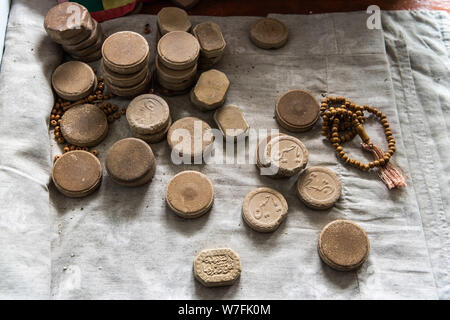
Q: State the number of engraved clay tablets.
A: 5